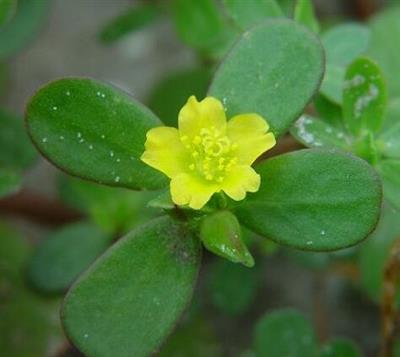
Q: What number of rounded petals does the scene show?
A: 5